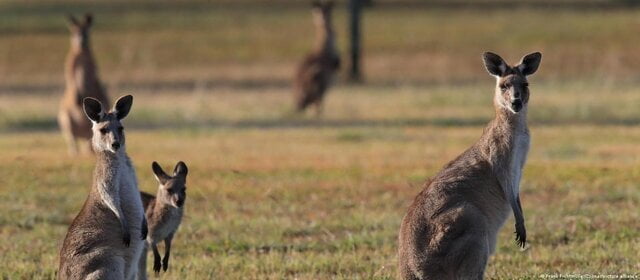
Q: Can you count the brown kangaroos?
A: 5